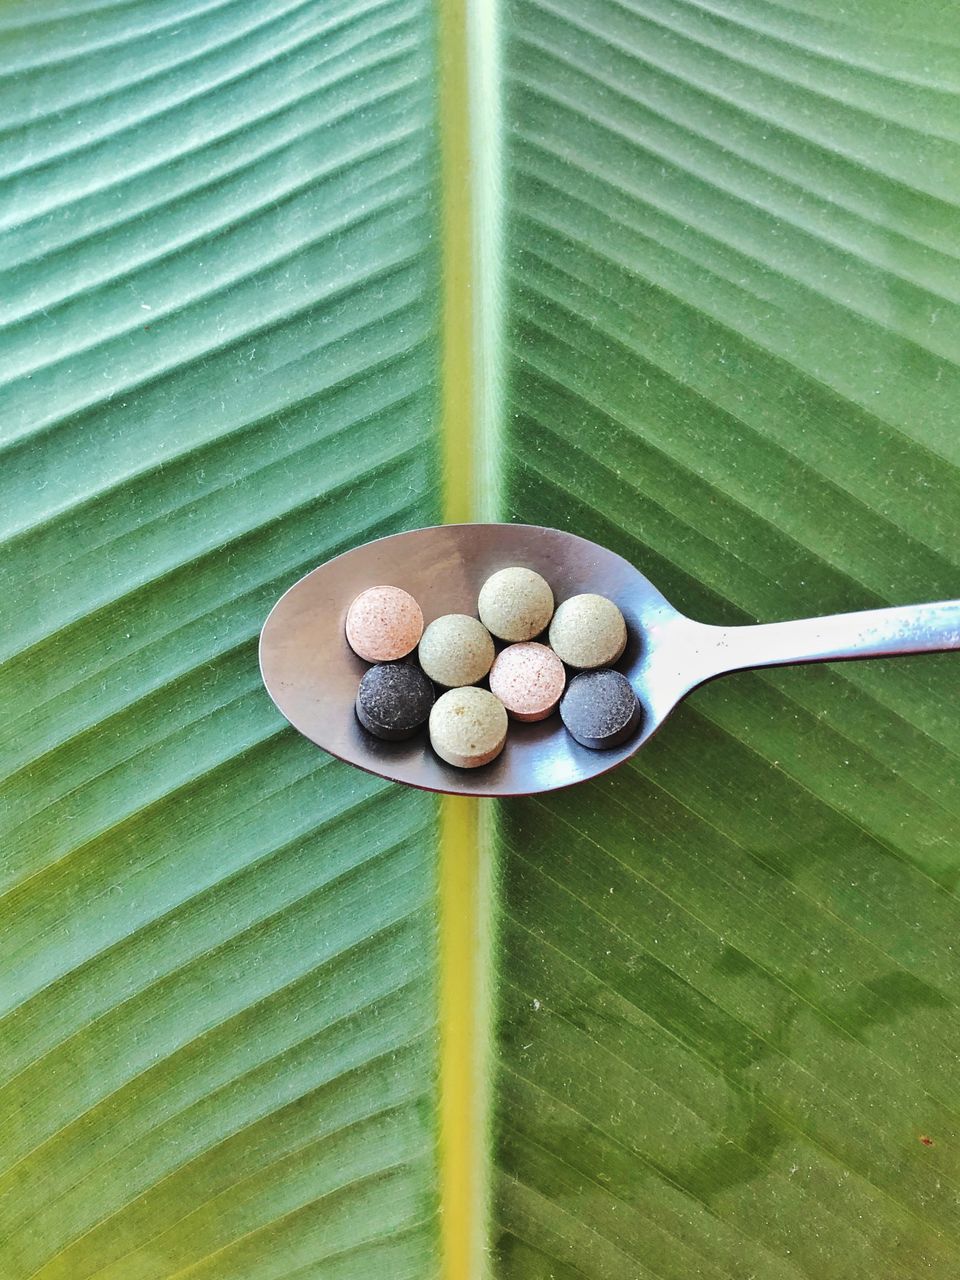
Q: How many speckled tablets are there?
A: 8